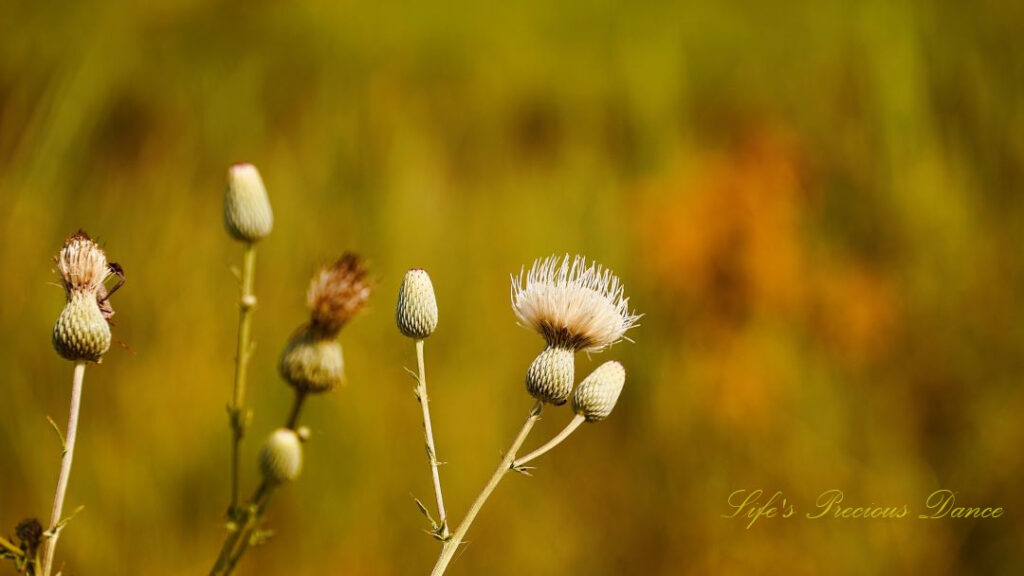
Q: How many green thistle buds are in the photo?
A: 4